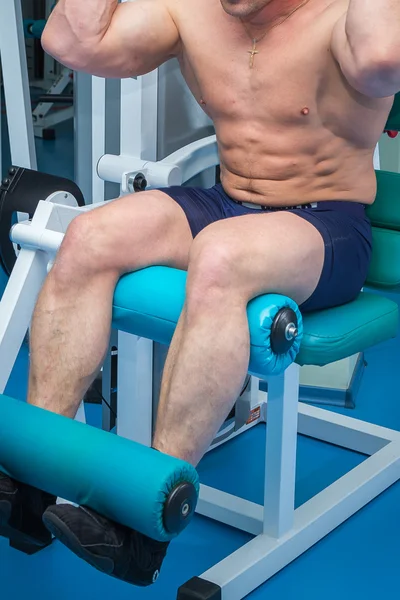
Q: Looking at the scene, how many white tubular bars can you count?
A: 2